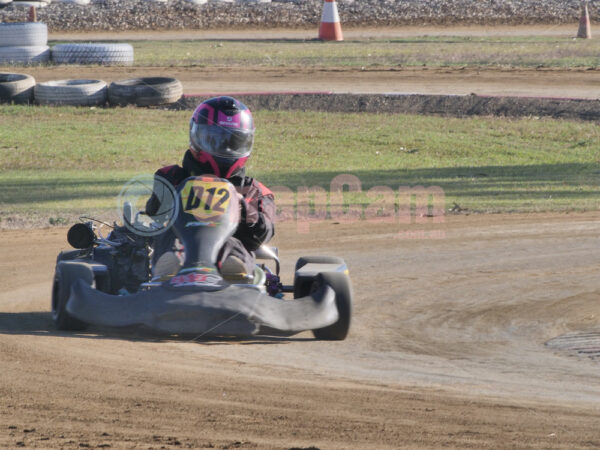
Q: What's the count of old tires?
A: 6